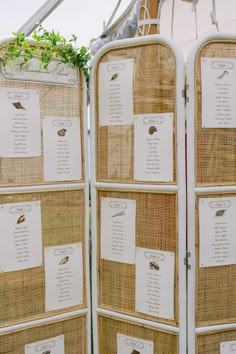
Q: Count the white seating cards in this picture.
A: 13